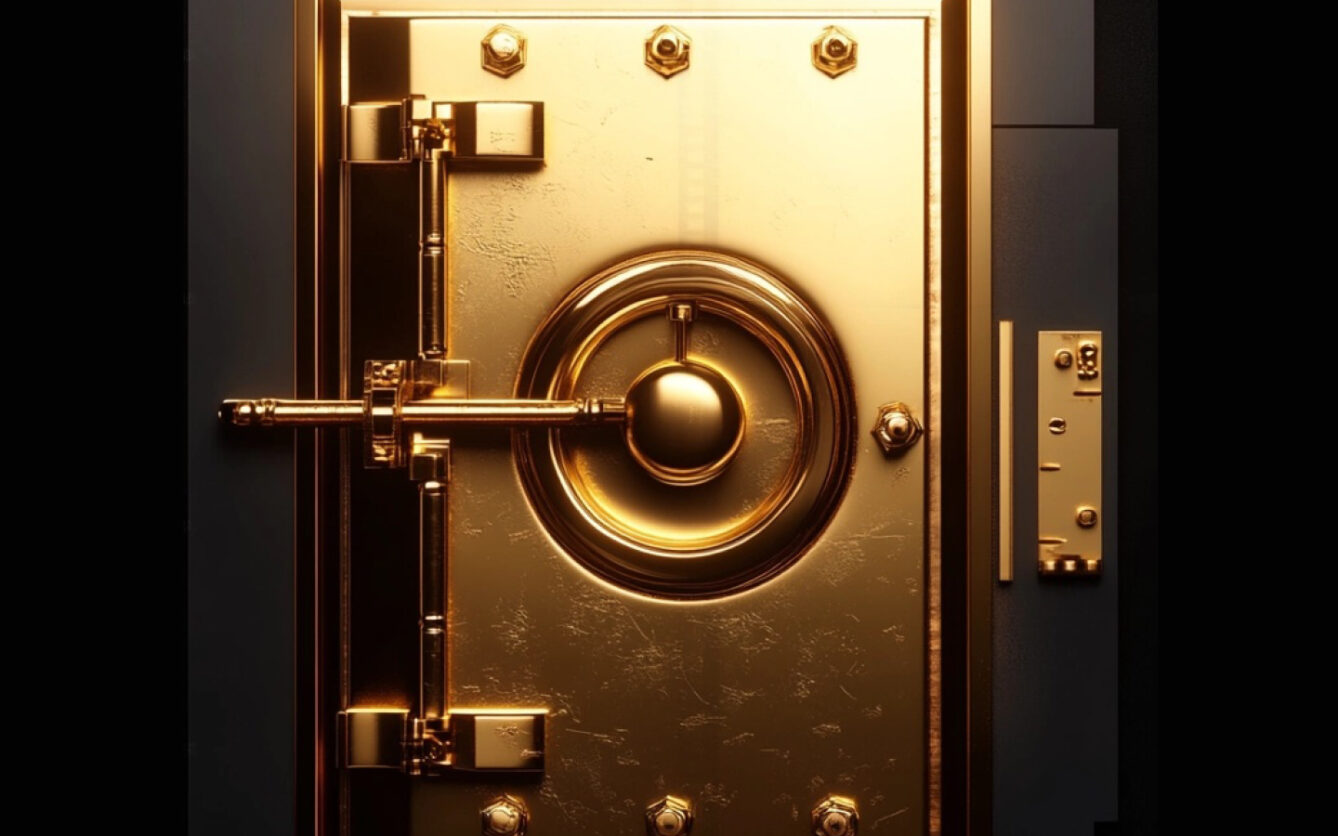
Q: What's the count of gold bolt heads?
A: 7